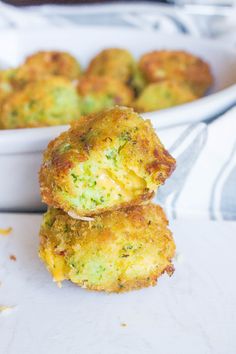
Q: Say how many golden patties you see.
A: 9